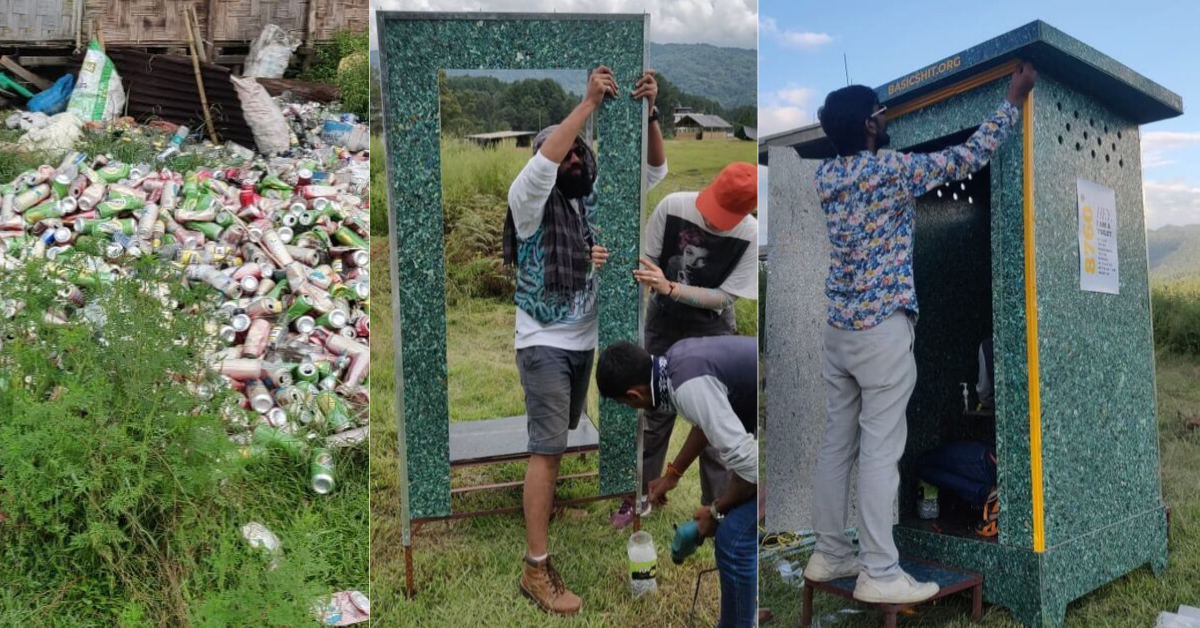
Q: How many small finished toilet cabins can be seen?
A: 1